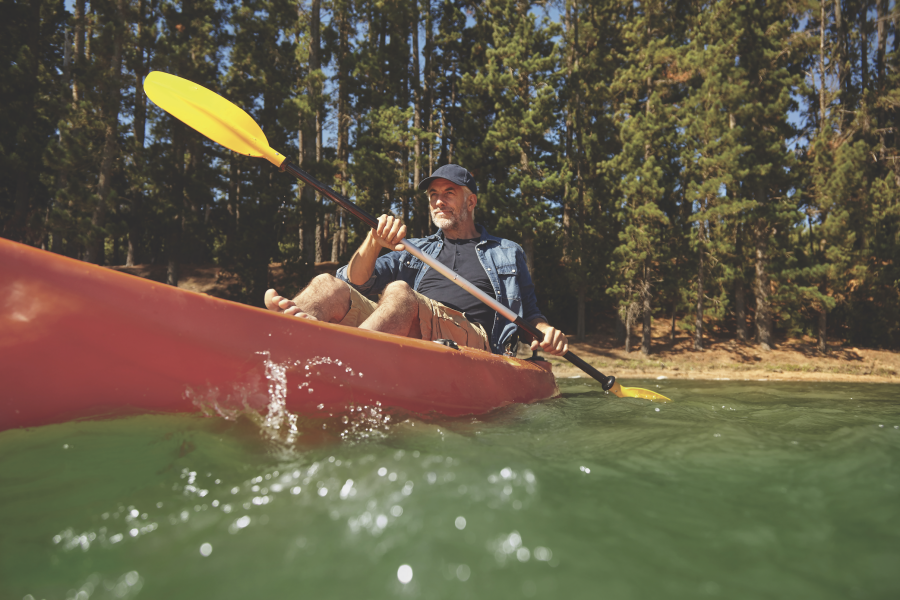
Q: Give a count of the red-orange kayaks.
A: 1